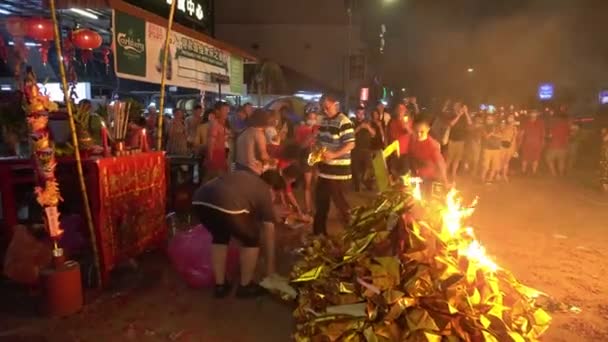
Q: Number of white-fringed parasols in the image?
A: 0